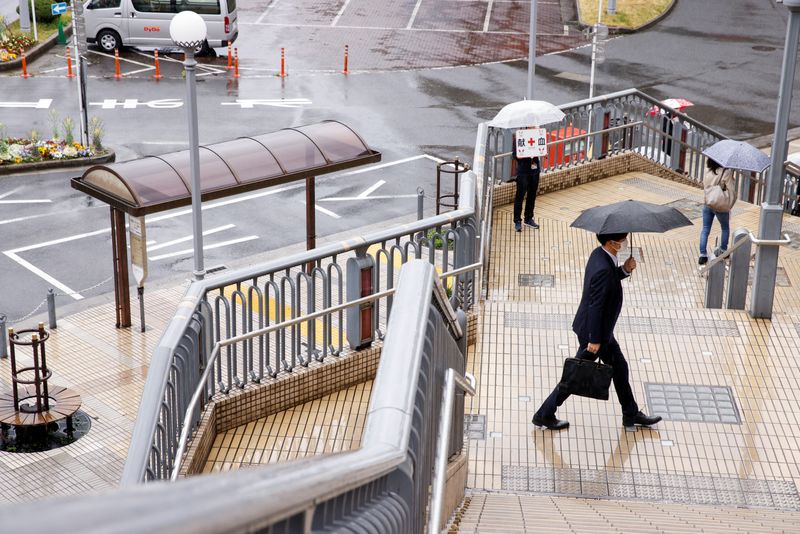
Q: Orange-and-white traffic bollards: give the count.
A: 8